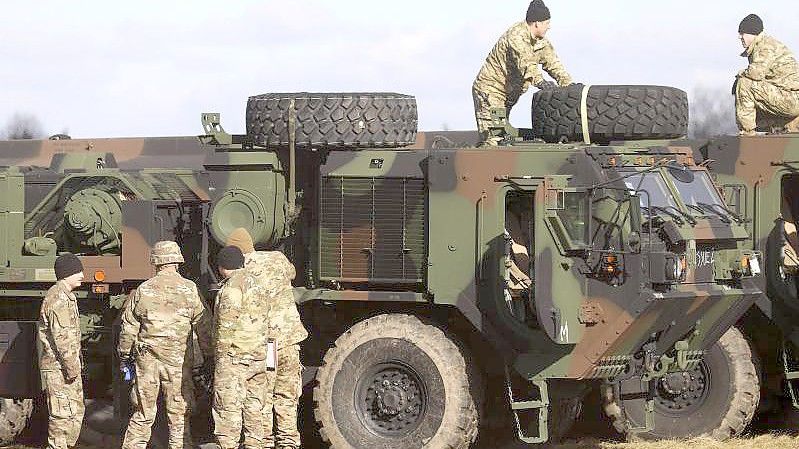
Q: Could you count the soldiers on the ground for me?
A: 4